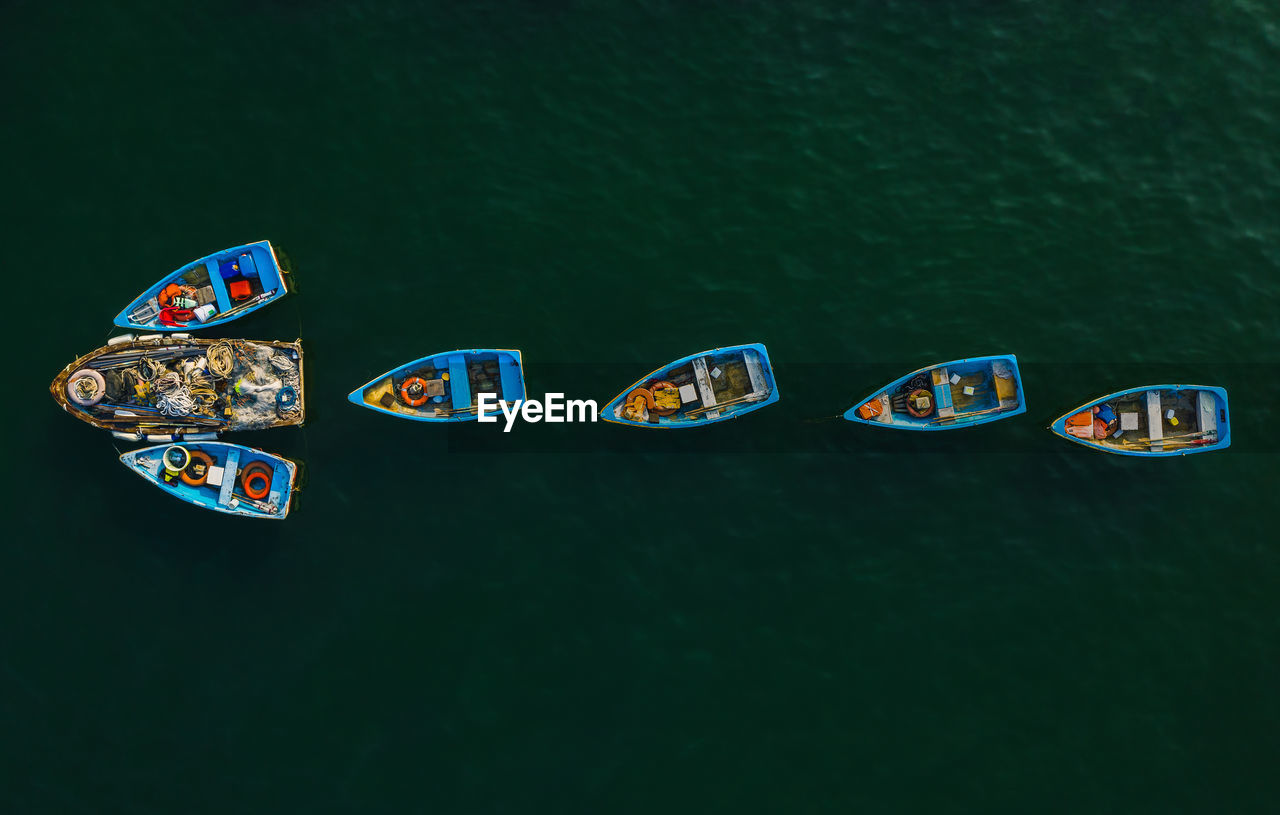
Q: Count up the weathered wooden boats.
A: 1